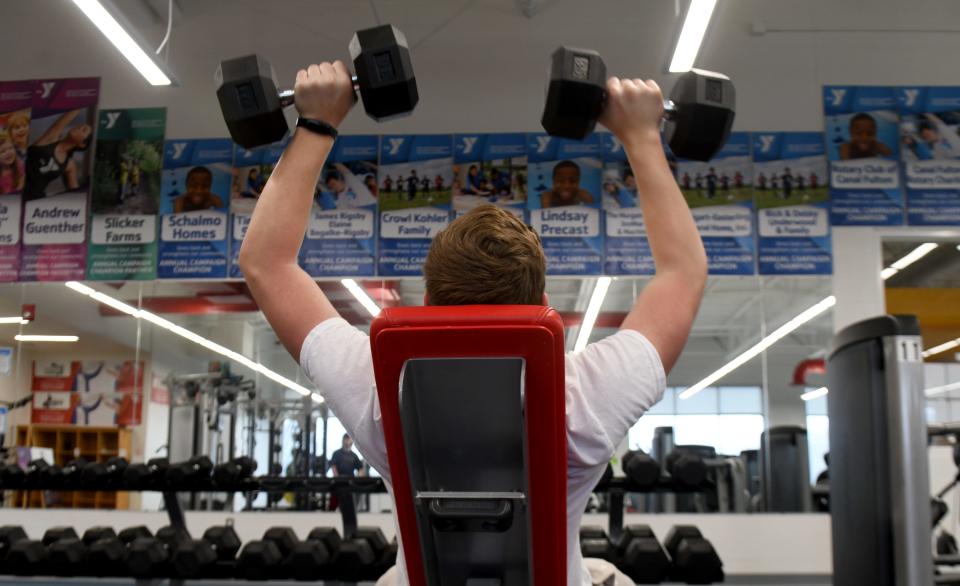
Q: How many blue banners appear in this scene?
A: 11